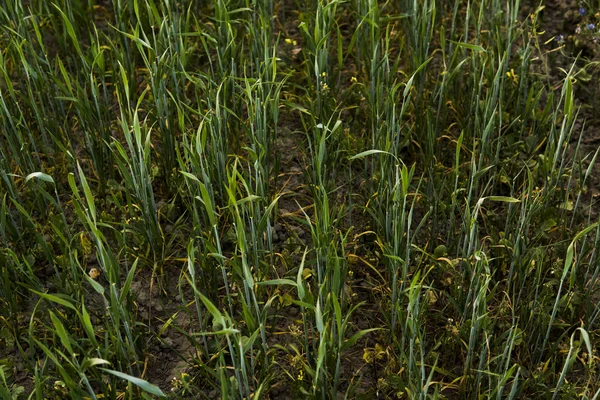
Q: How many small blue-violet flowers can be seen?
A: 3